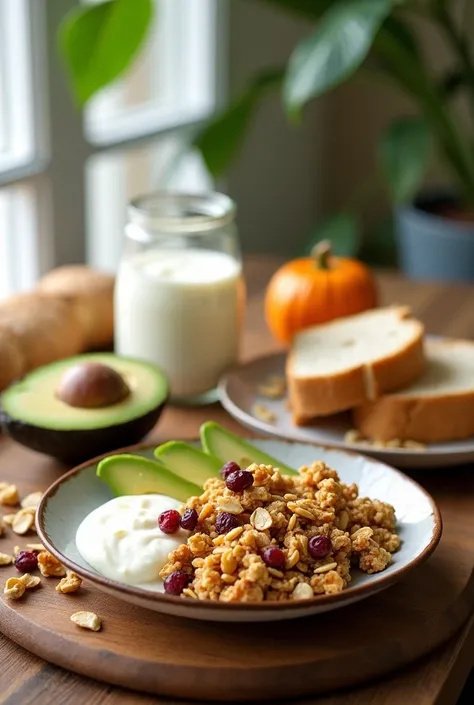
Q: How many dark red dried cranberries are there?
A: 9